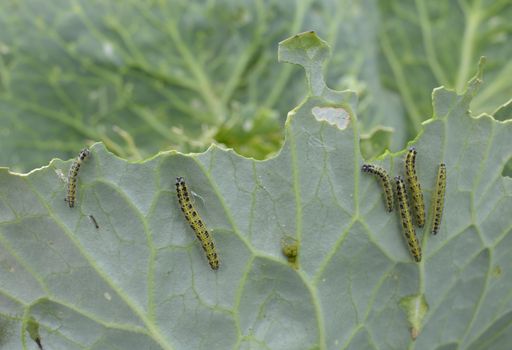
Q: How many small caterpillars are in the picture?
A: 6